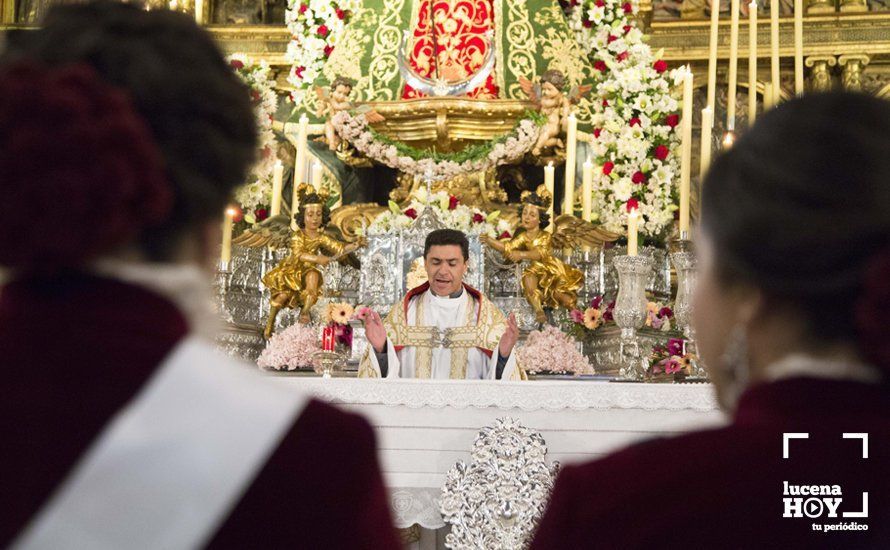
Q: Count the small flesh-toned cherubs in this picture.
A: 2